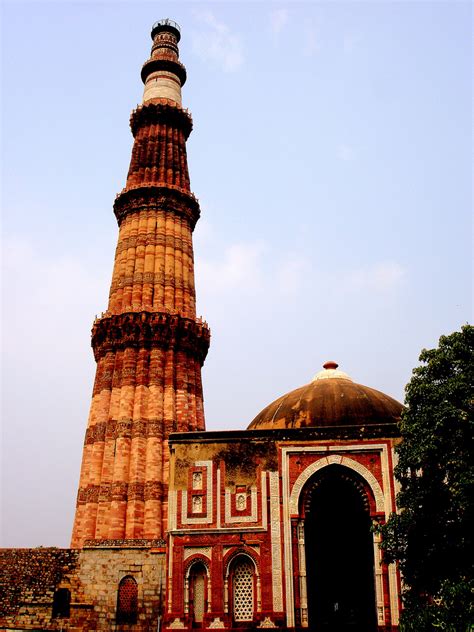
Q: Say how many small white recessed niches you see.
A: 3